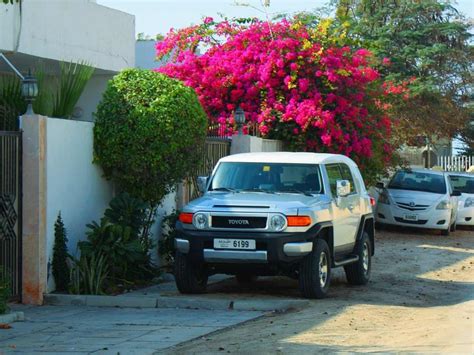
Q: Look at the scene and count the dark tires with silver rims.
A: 2